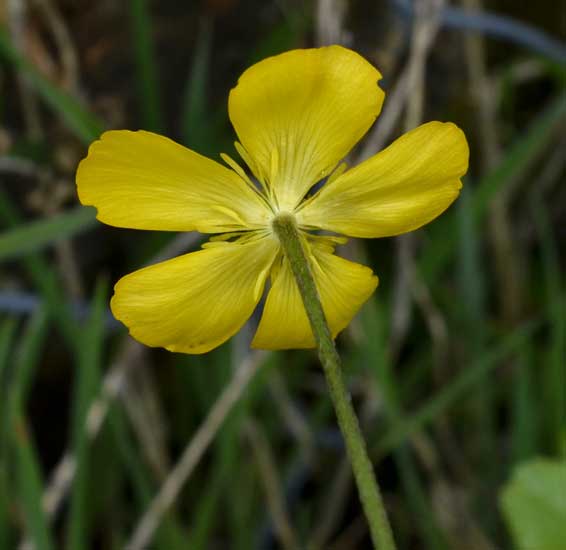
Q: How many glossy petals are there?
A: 5